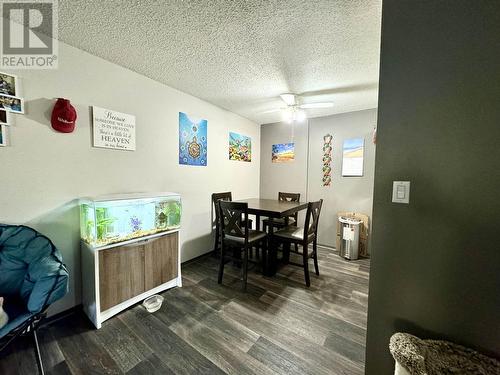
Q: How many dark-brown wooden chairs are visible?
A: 4